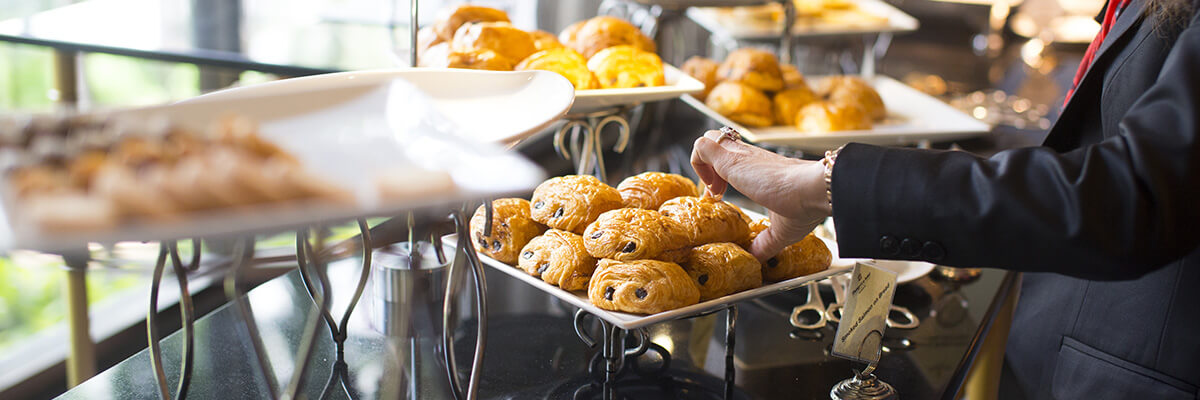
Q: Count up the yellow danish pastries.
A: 2